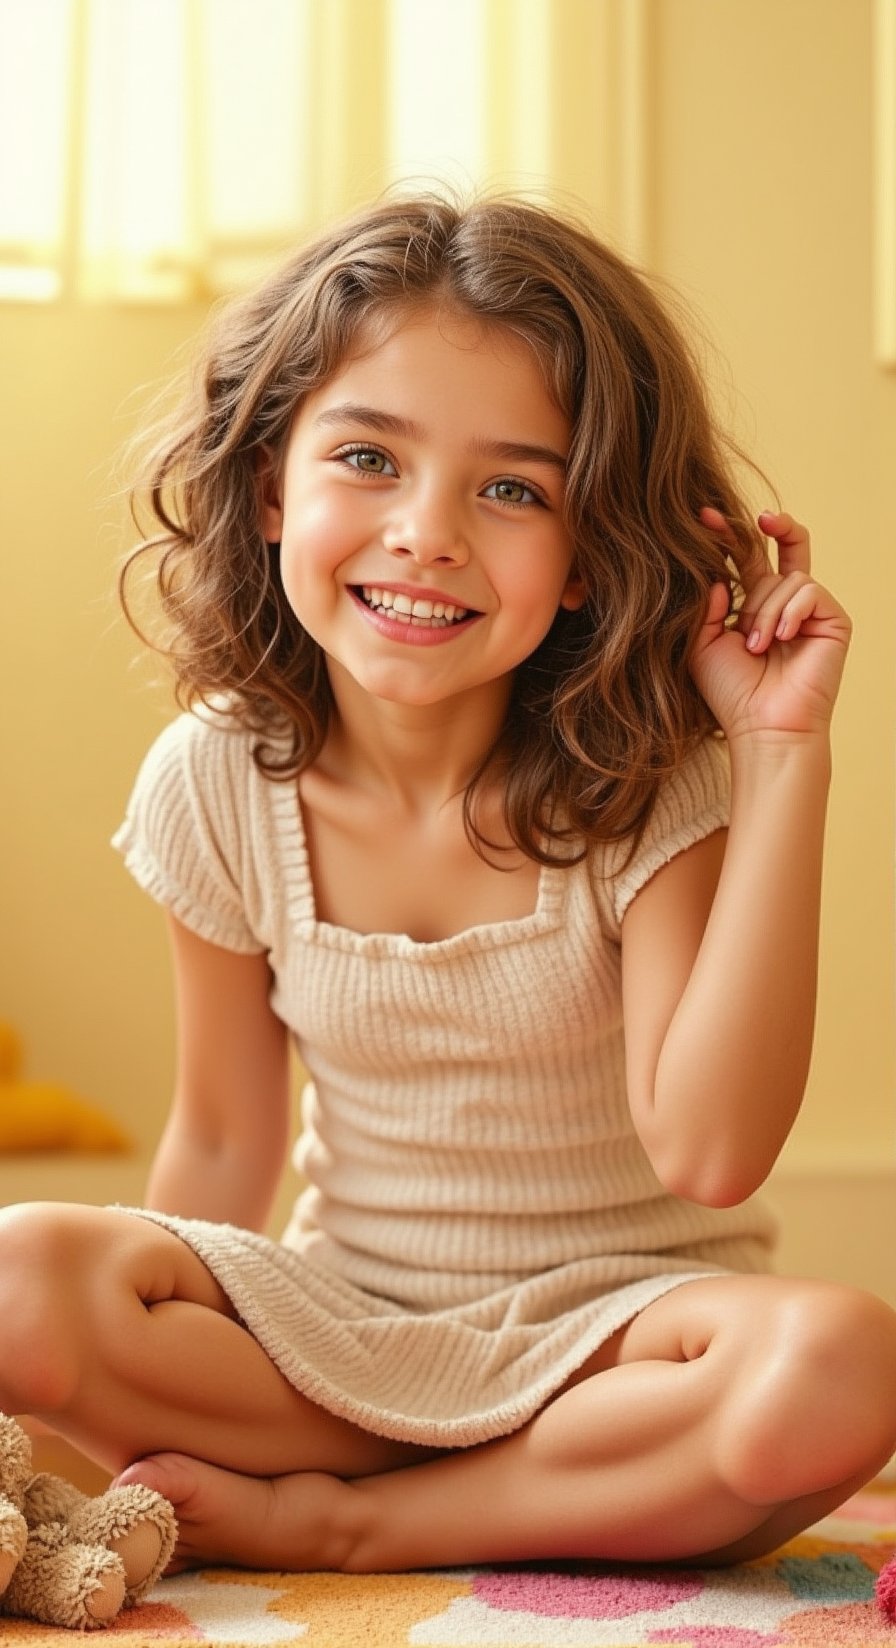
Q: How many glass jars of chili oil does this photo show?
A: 0